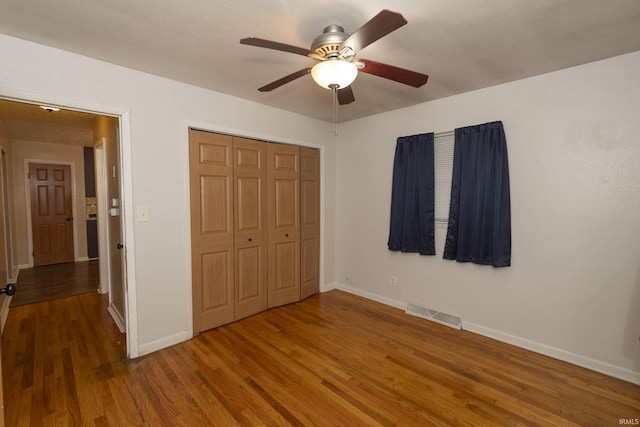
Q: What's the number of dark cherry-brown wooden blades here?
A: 5